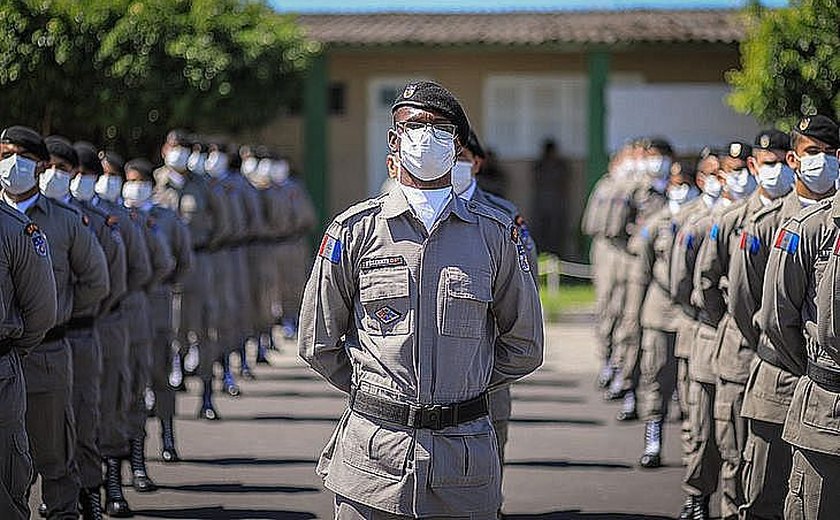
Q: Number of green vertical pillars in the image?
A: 2